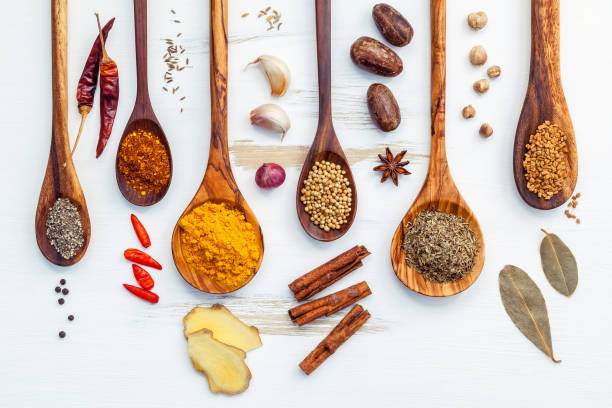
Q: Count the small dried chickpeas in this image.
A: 6